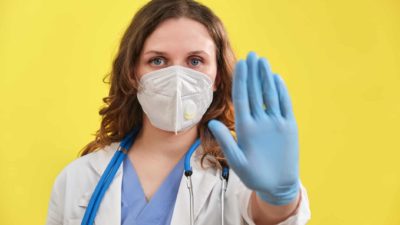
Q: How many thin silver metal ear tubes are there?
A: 2